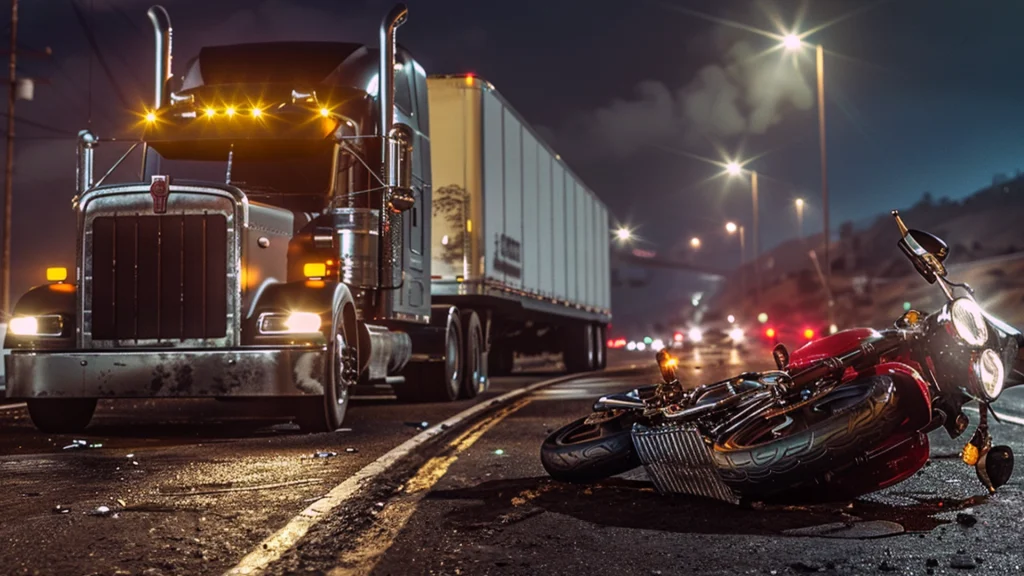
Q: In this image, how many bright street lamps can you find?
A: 6